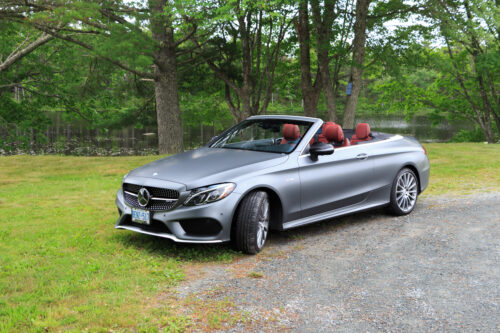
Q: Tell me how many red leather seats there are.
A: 4